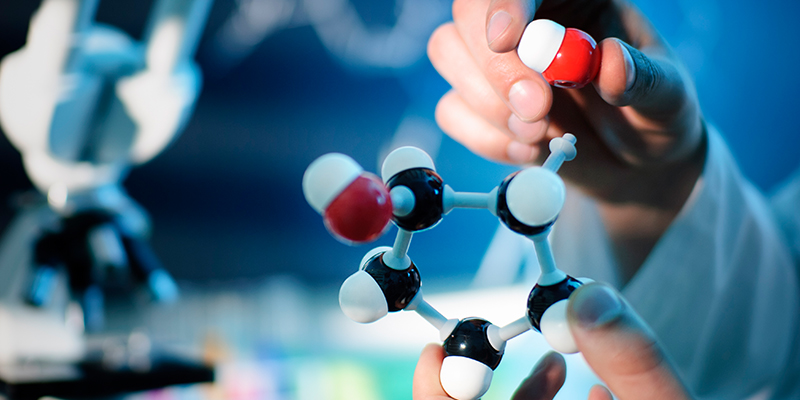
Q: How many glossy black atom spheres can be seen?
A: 5